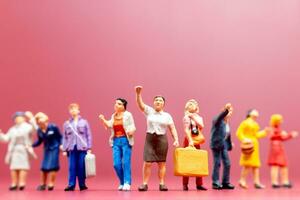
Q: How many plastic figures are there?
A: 9